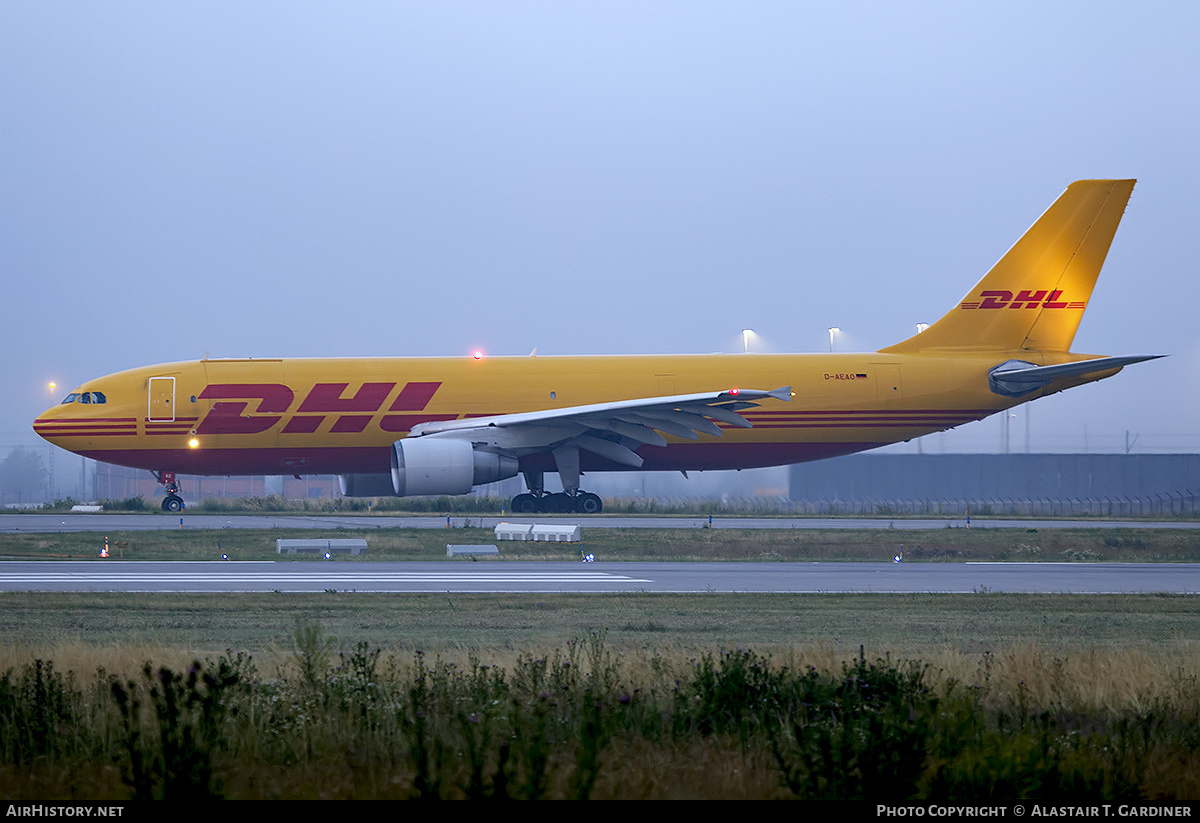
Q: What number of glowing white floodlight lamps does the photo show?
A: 3